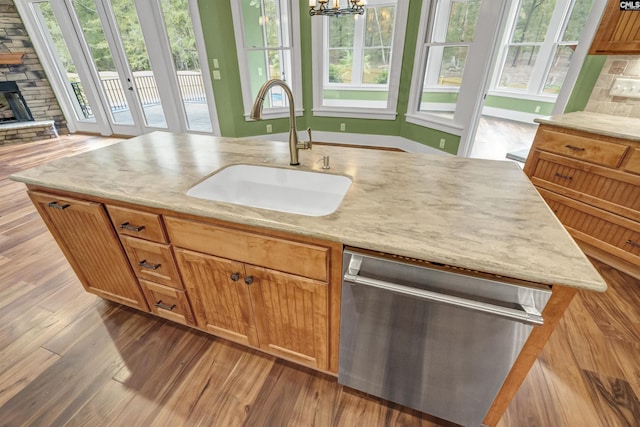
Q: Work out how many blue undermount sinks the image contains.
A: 0